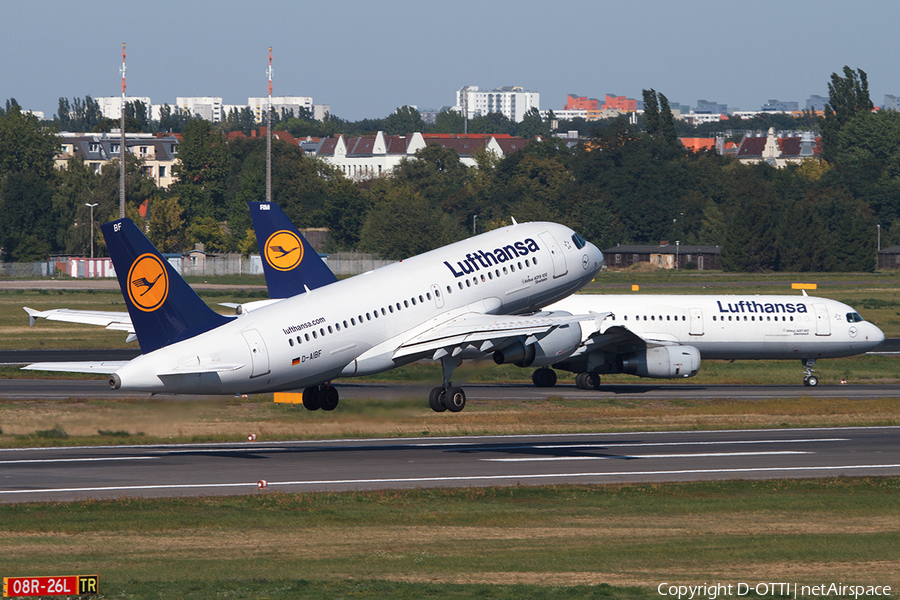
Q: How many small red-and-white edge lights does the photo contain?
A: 2